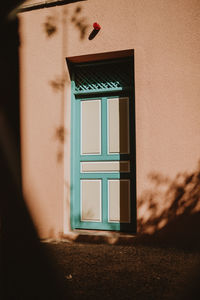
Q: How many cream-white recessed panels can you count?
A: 5